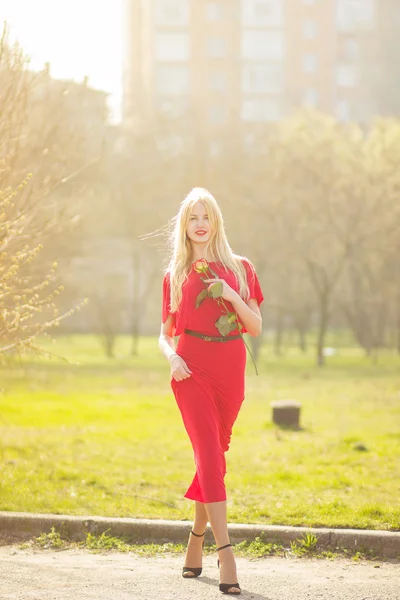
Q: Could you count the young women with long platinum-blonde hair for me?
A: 1